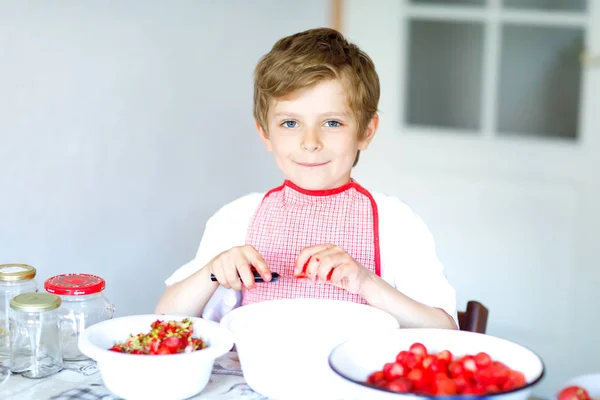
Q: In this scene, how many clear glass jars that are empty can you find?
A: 3